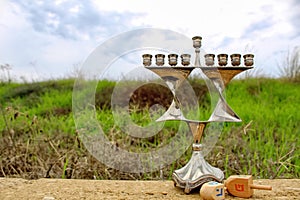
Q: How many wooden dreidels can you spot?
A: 2